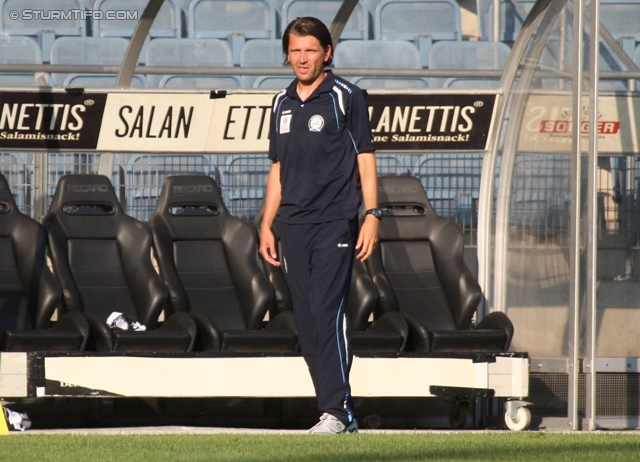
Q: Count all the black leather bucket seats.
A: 5